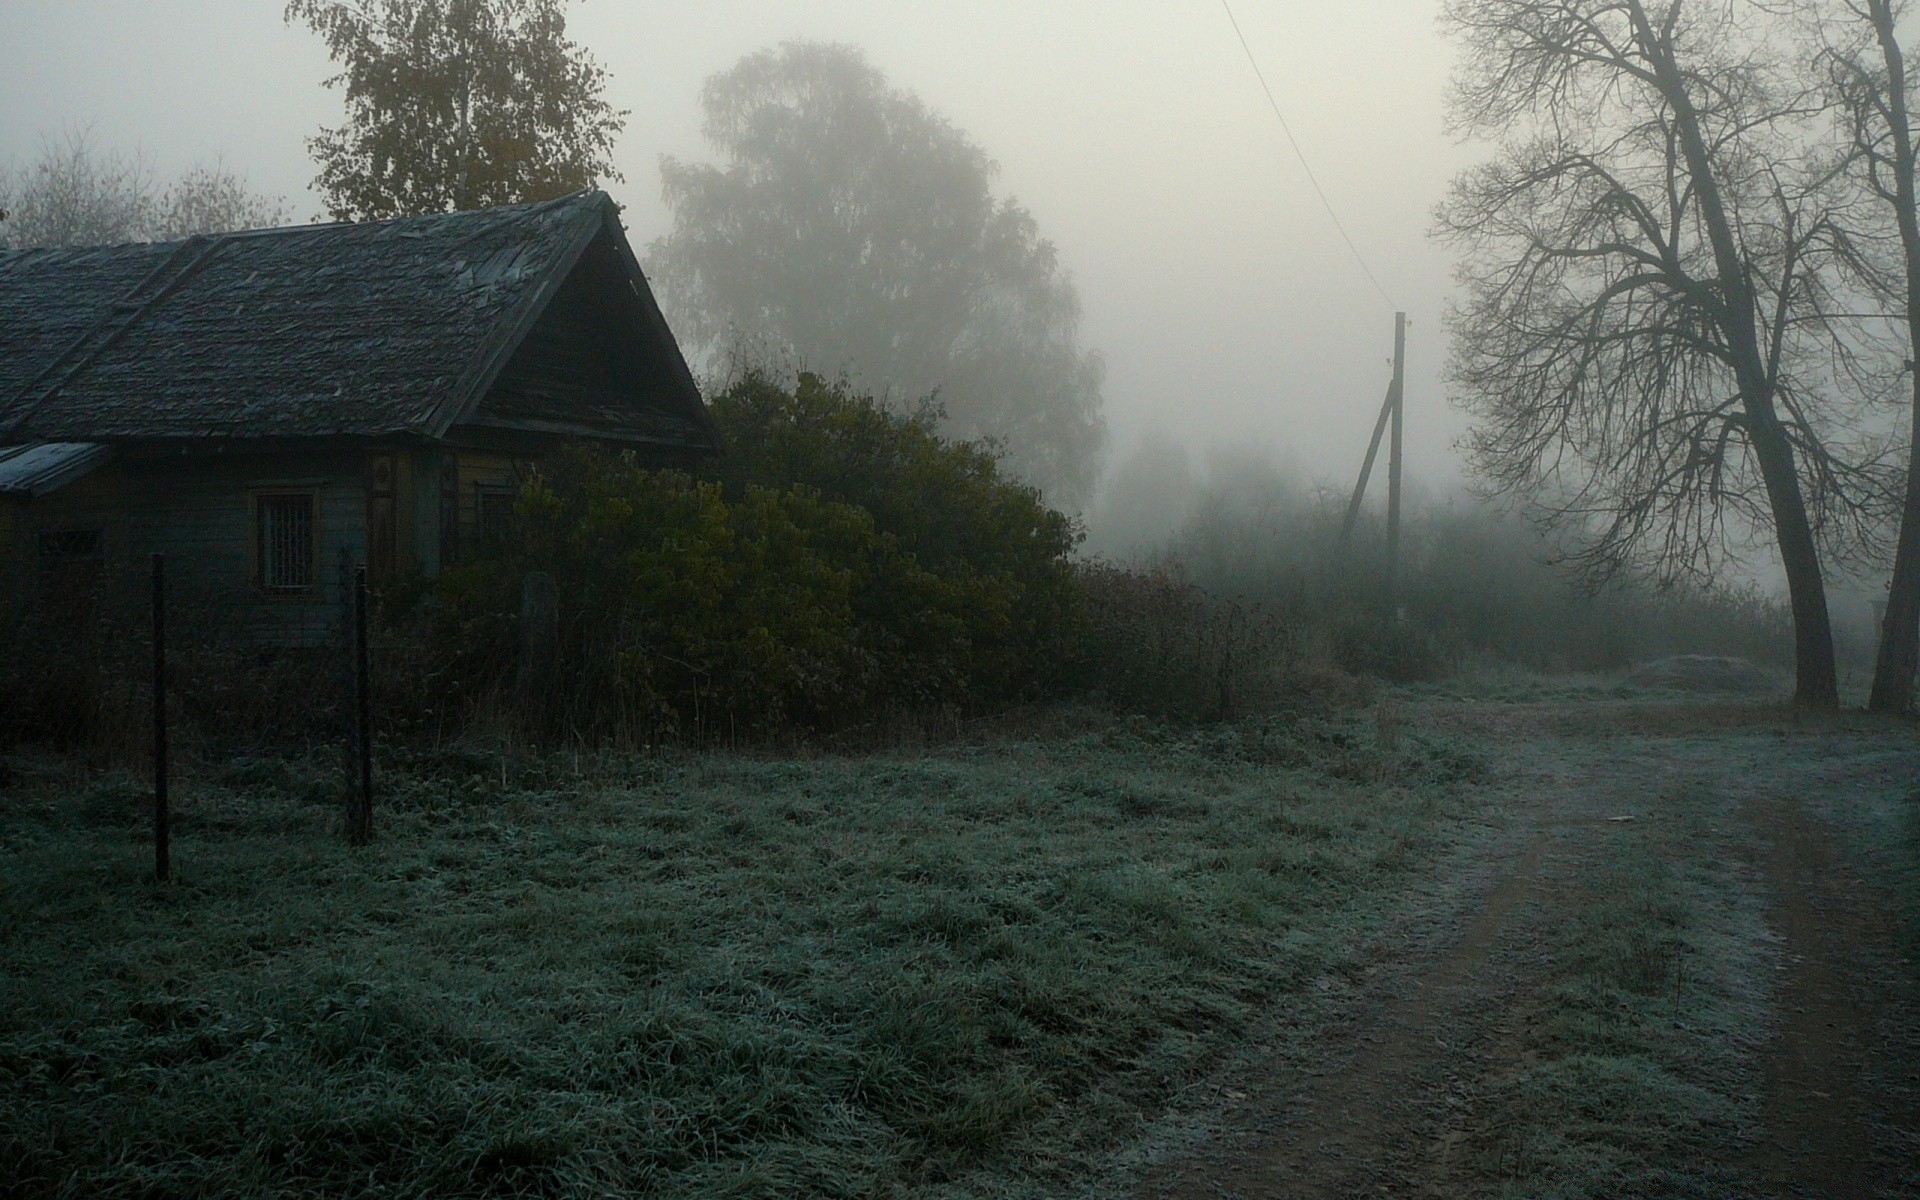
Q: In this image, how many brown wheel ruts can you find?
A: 2